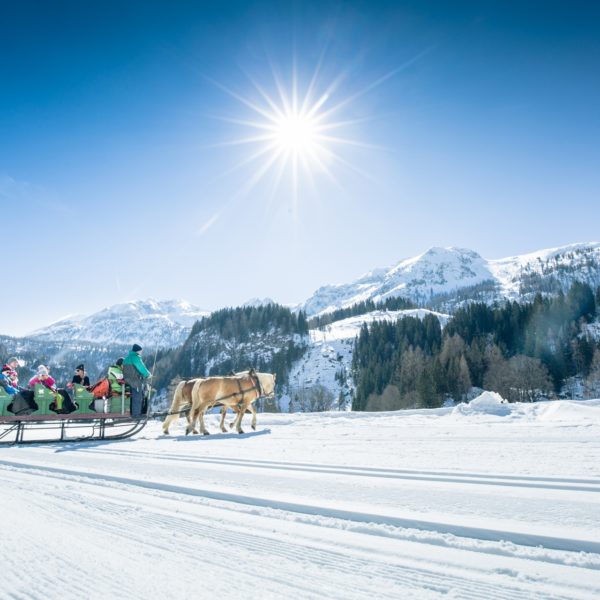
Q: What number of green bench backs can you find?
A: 3